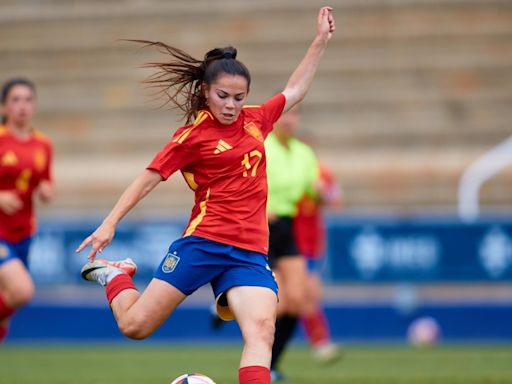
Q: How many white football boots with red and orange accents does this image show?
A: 1